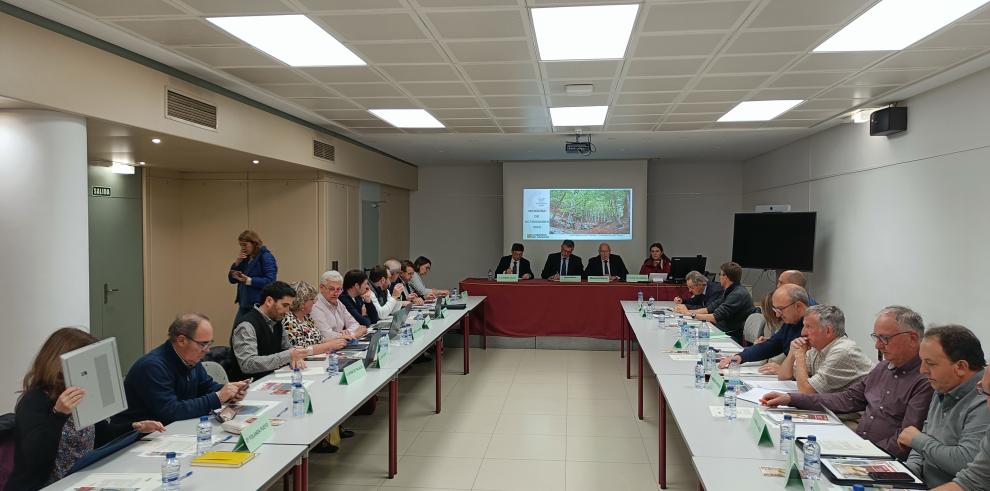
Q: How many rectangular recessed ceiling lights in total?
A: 6